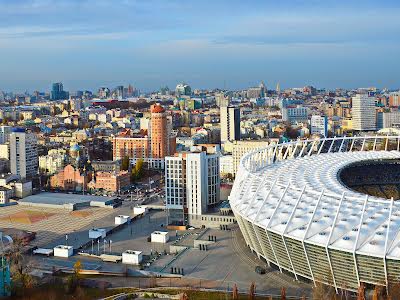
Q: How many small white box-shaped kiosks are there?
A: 6